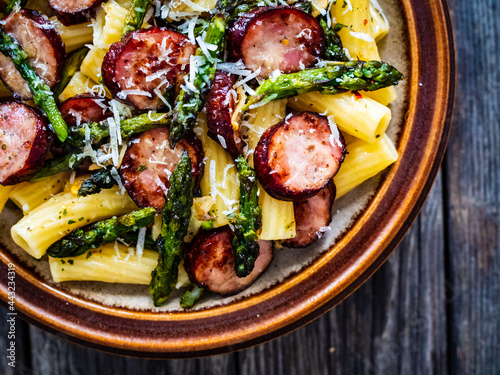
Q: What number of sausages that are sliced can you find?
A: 11